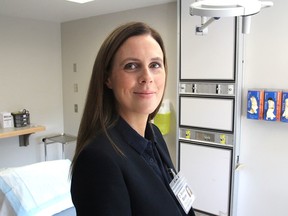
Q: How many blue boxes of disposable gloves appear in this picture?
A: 3